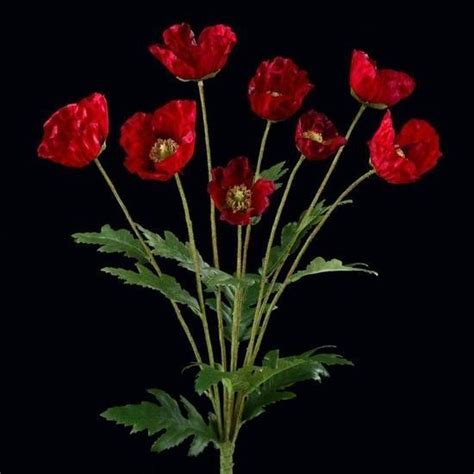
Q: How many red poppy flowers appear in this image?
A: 8